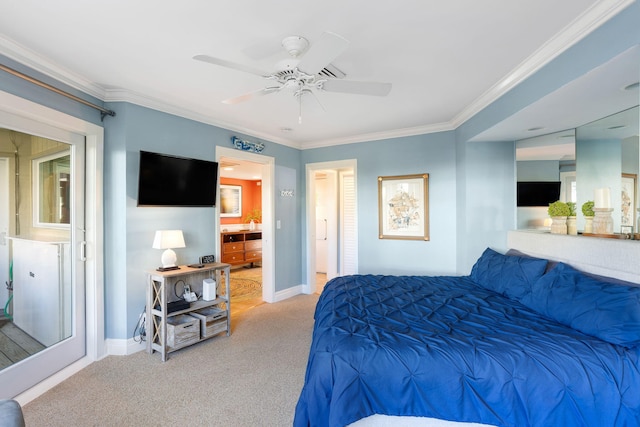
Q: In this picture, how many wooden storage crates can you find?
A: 2